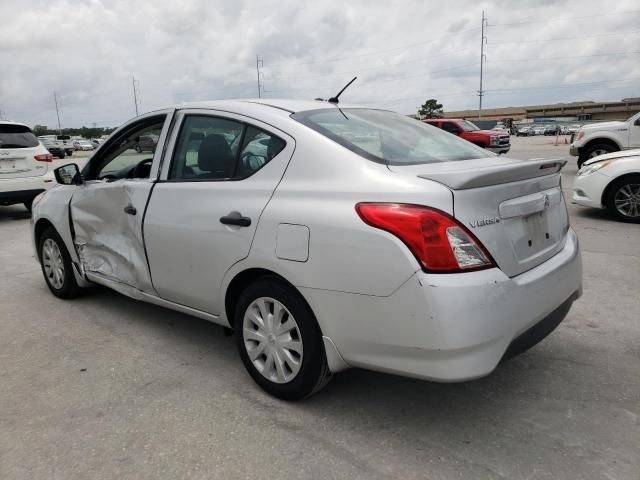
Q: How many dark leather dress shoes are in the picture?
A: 0